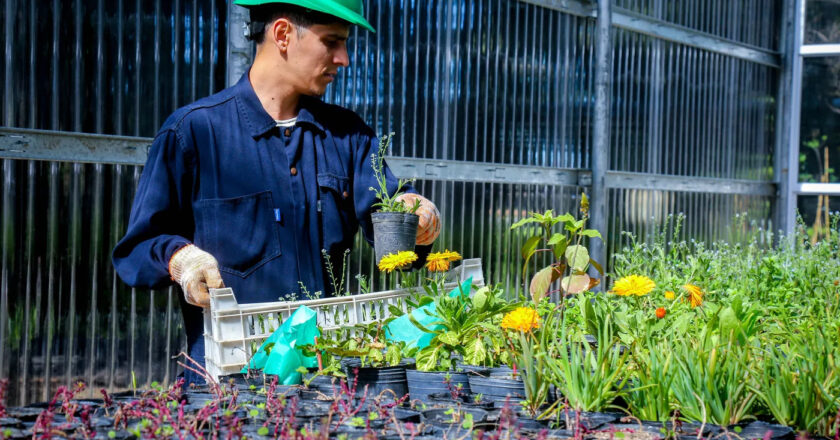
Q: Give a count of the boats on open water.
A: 0